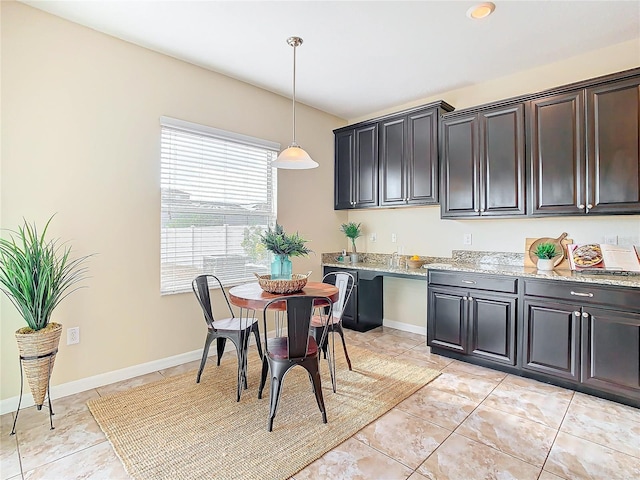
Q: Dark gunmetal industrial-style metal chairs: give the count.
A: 3